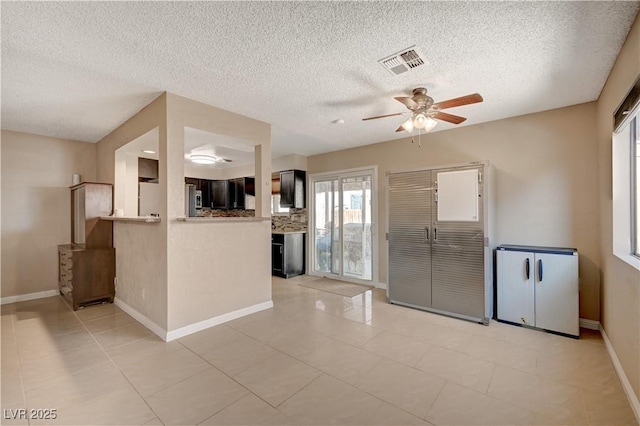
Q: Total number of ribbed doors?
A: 2